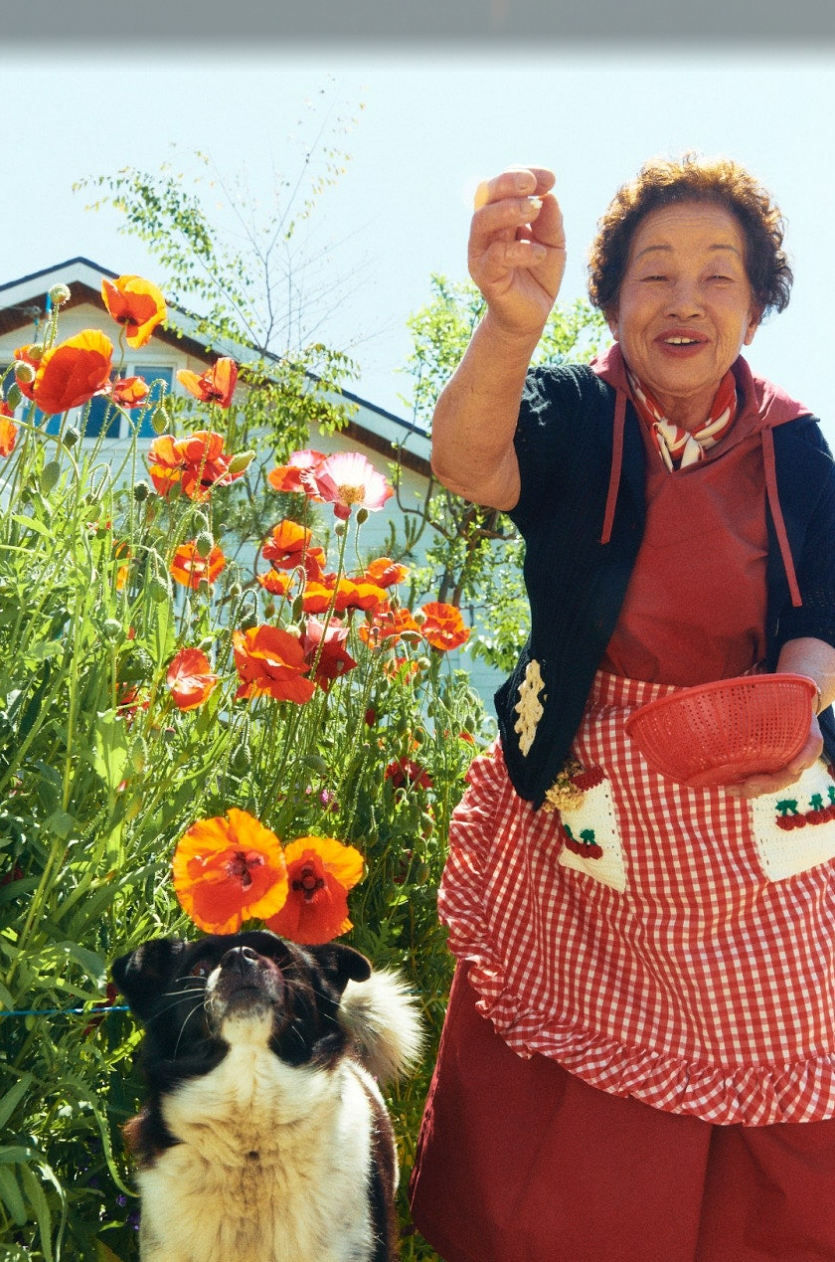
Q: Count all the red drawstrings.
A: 2